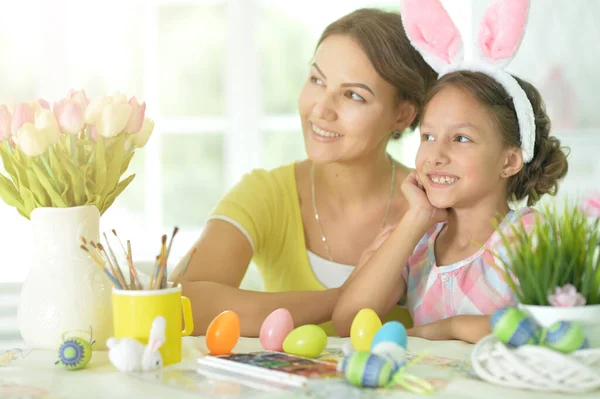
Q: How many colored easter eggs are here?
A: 9